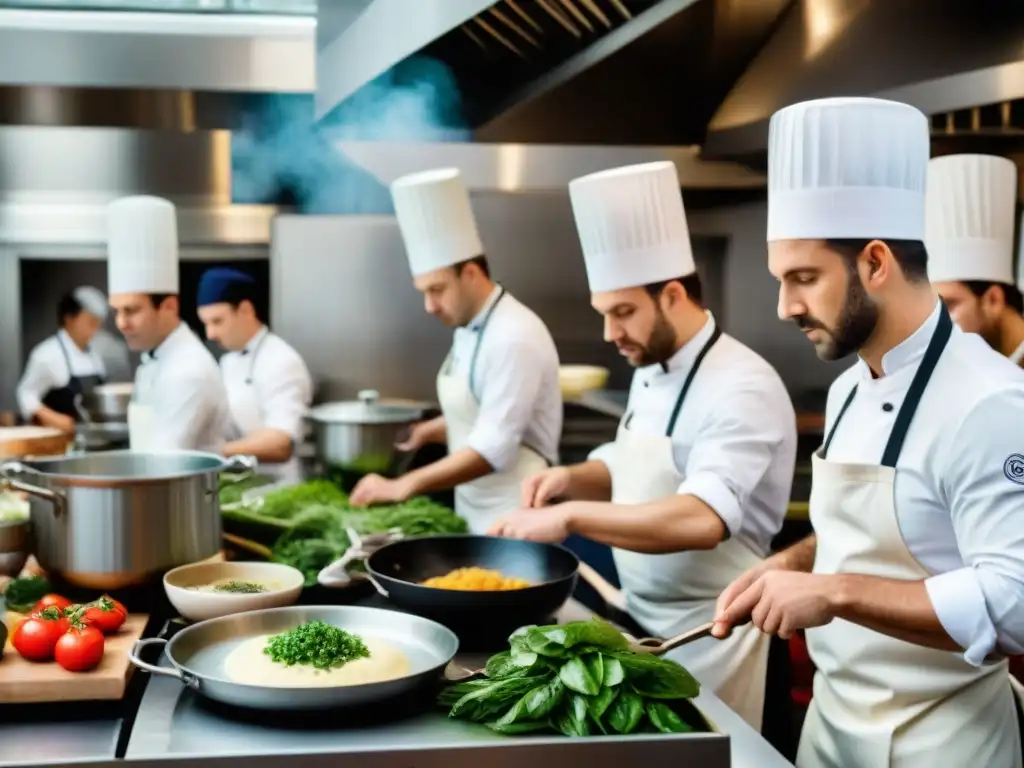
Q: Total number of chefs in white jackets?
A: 7